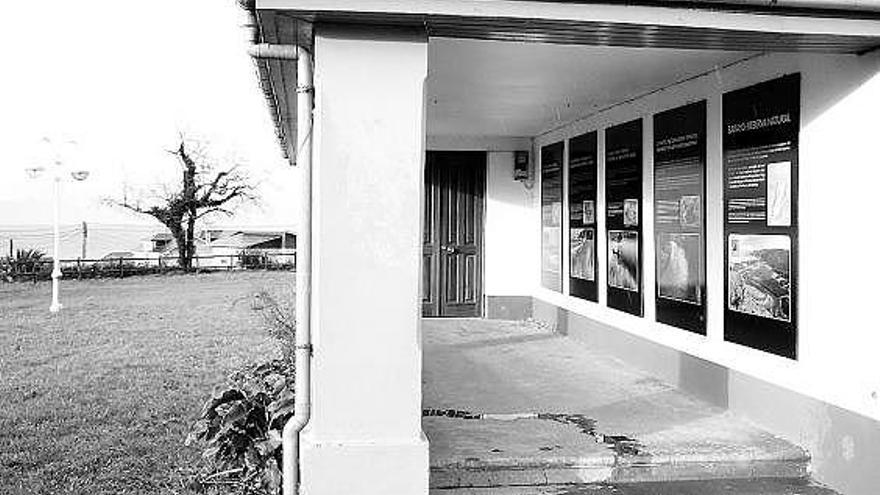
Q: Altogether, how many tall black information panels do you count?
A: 5